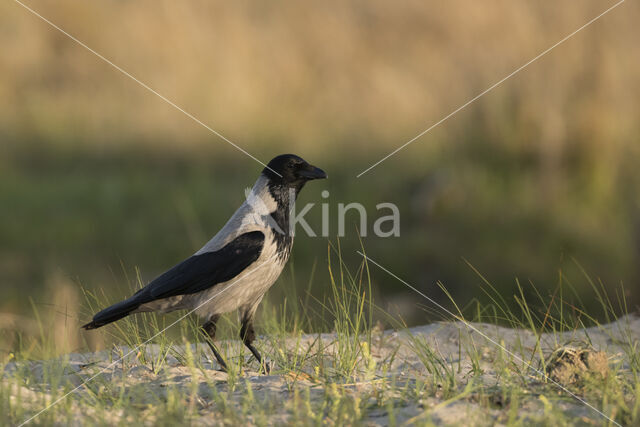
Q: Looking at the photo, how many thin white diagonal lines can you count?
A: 4